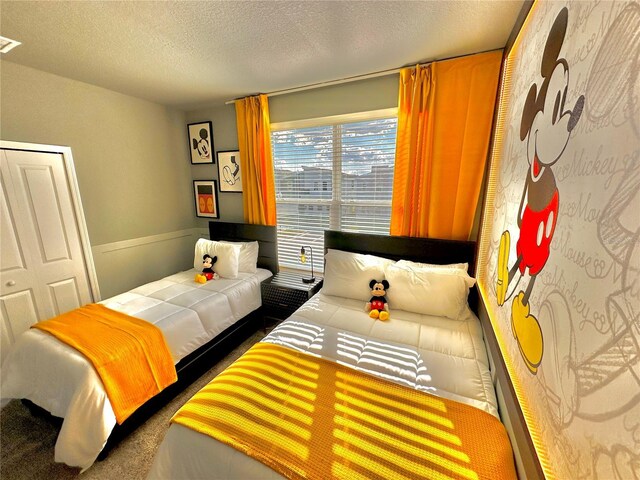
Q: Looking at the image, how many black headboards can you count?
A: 2